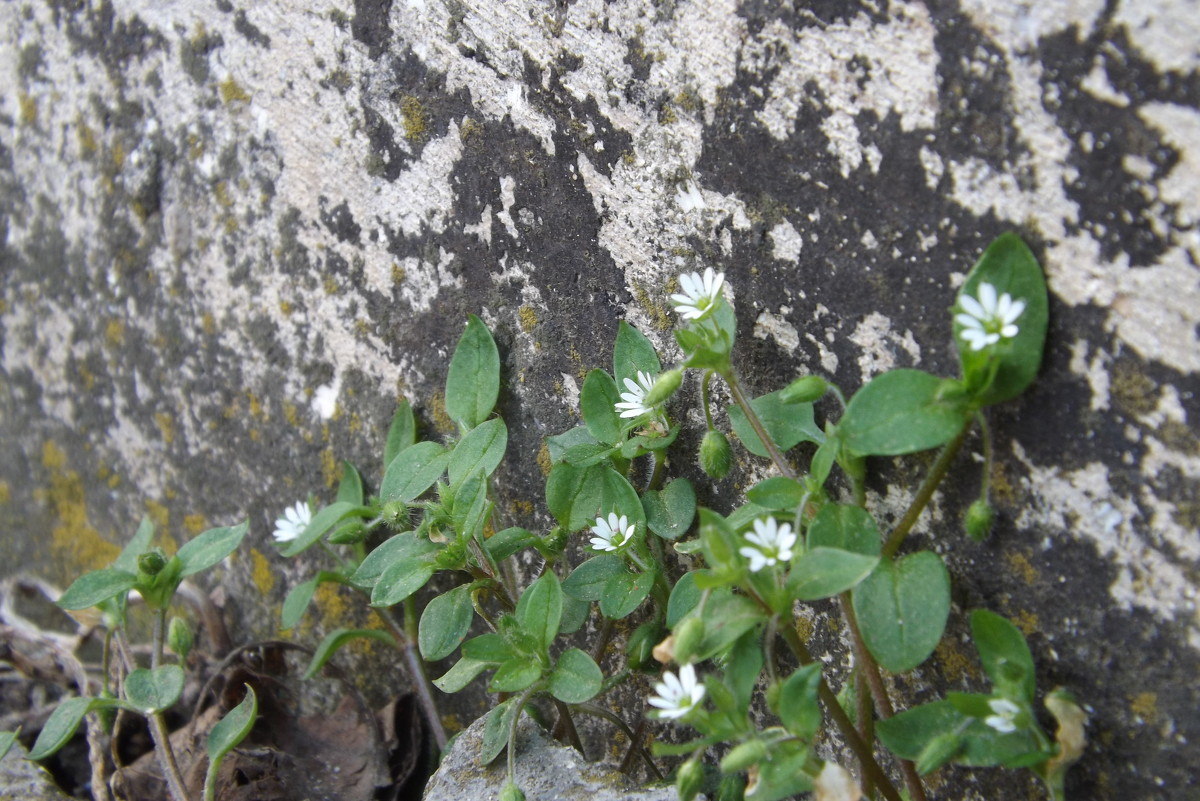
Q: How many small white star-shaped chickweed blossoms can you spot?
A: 8